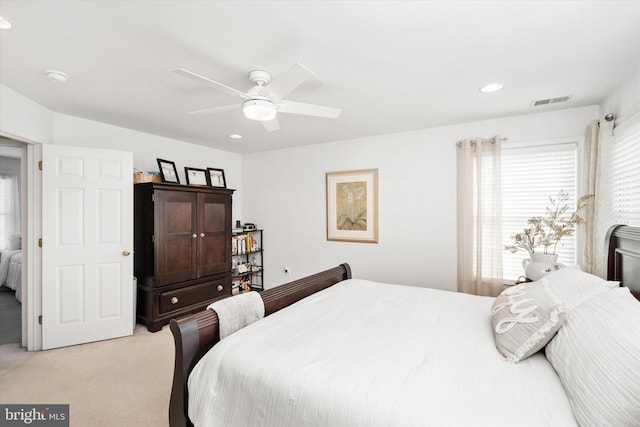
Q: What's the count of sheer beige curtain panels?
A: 2